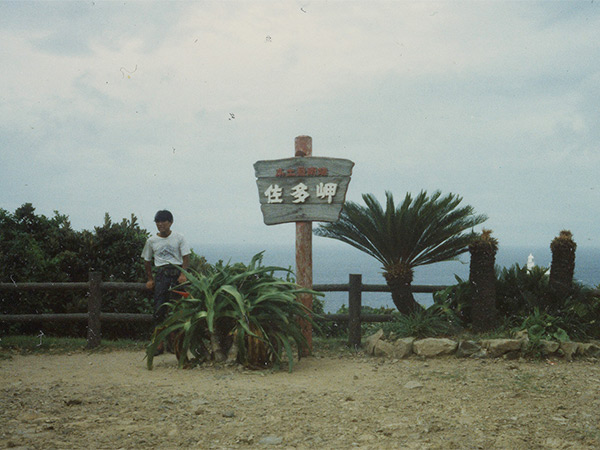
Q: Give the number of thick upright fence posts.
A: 2